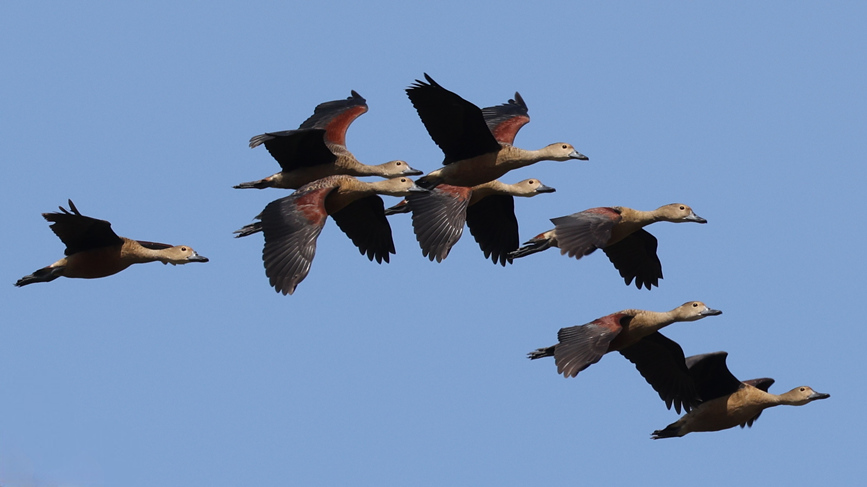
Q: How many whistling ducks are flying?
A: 8